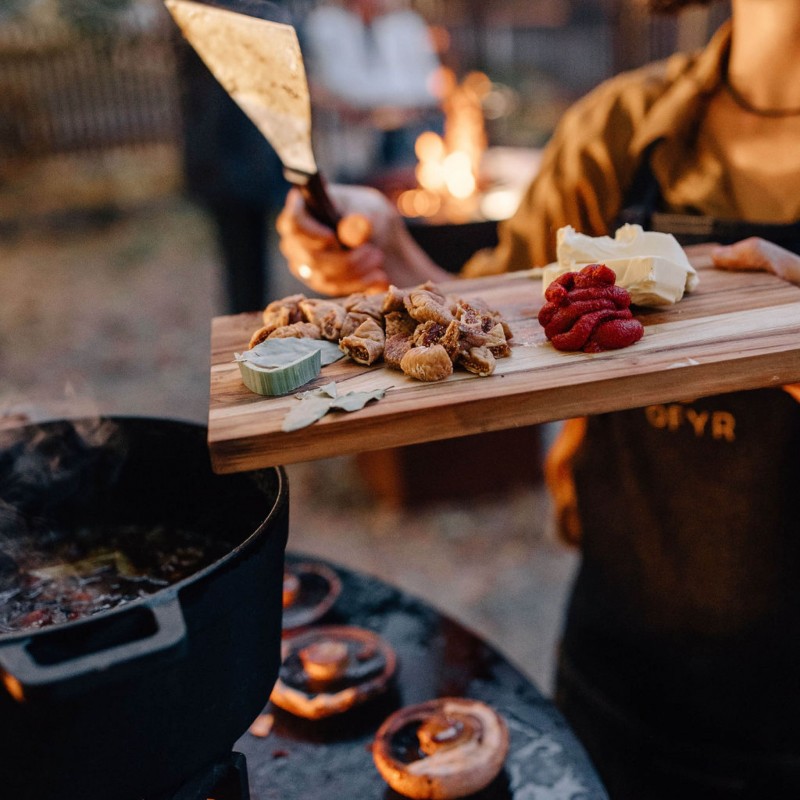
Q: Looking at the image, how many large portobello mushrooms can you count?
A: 3